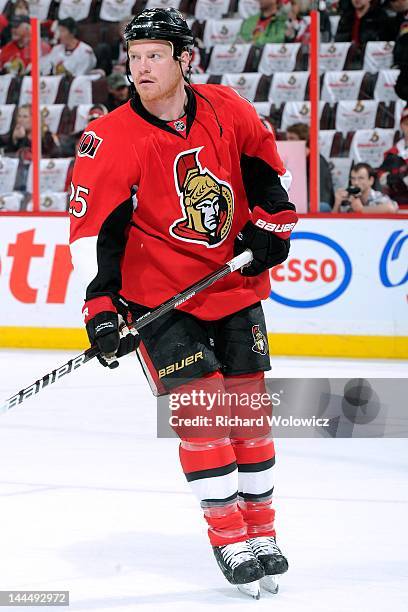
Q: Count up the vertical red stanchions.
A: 2